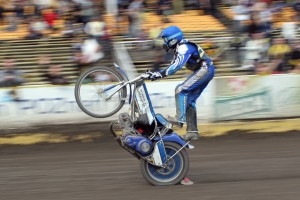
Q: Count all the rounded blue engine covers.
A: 1